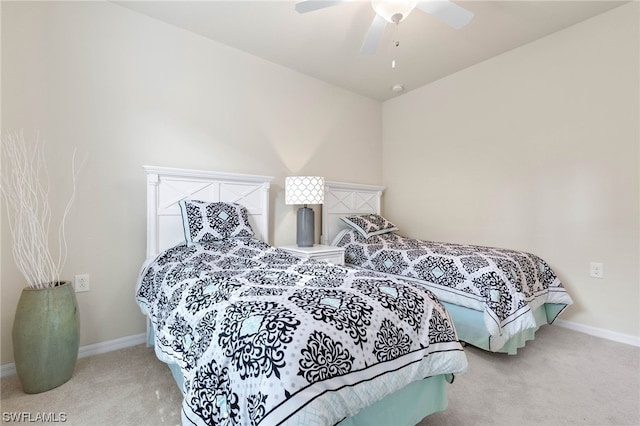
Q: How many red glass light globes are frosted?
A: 0